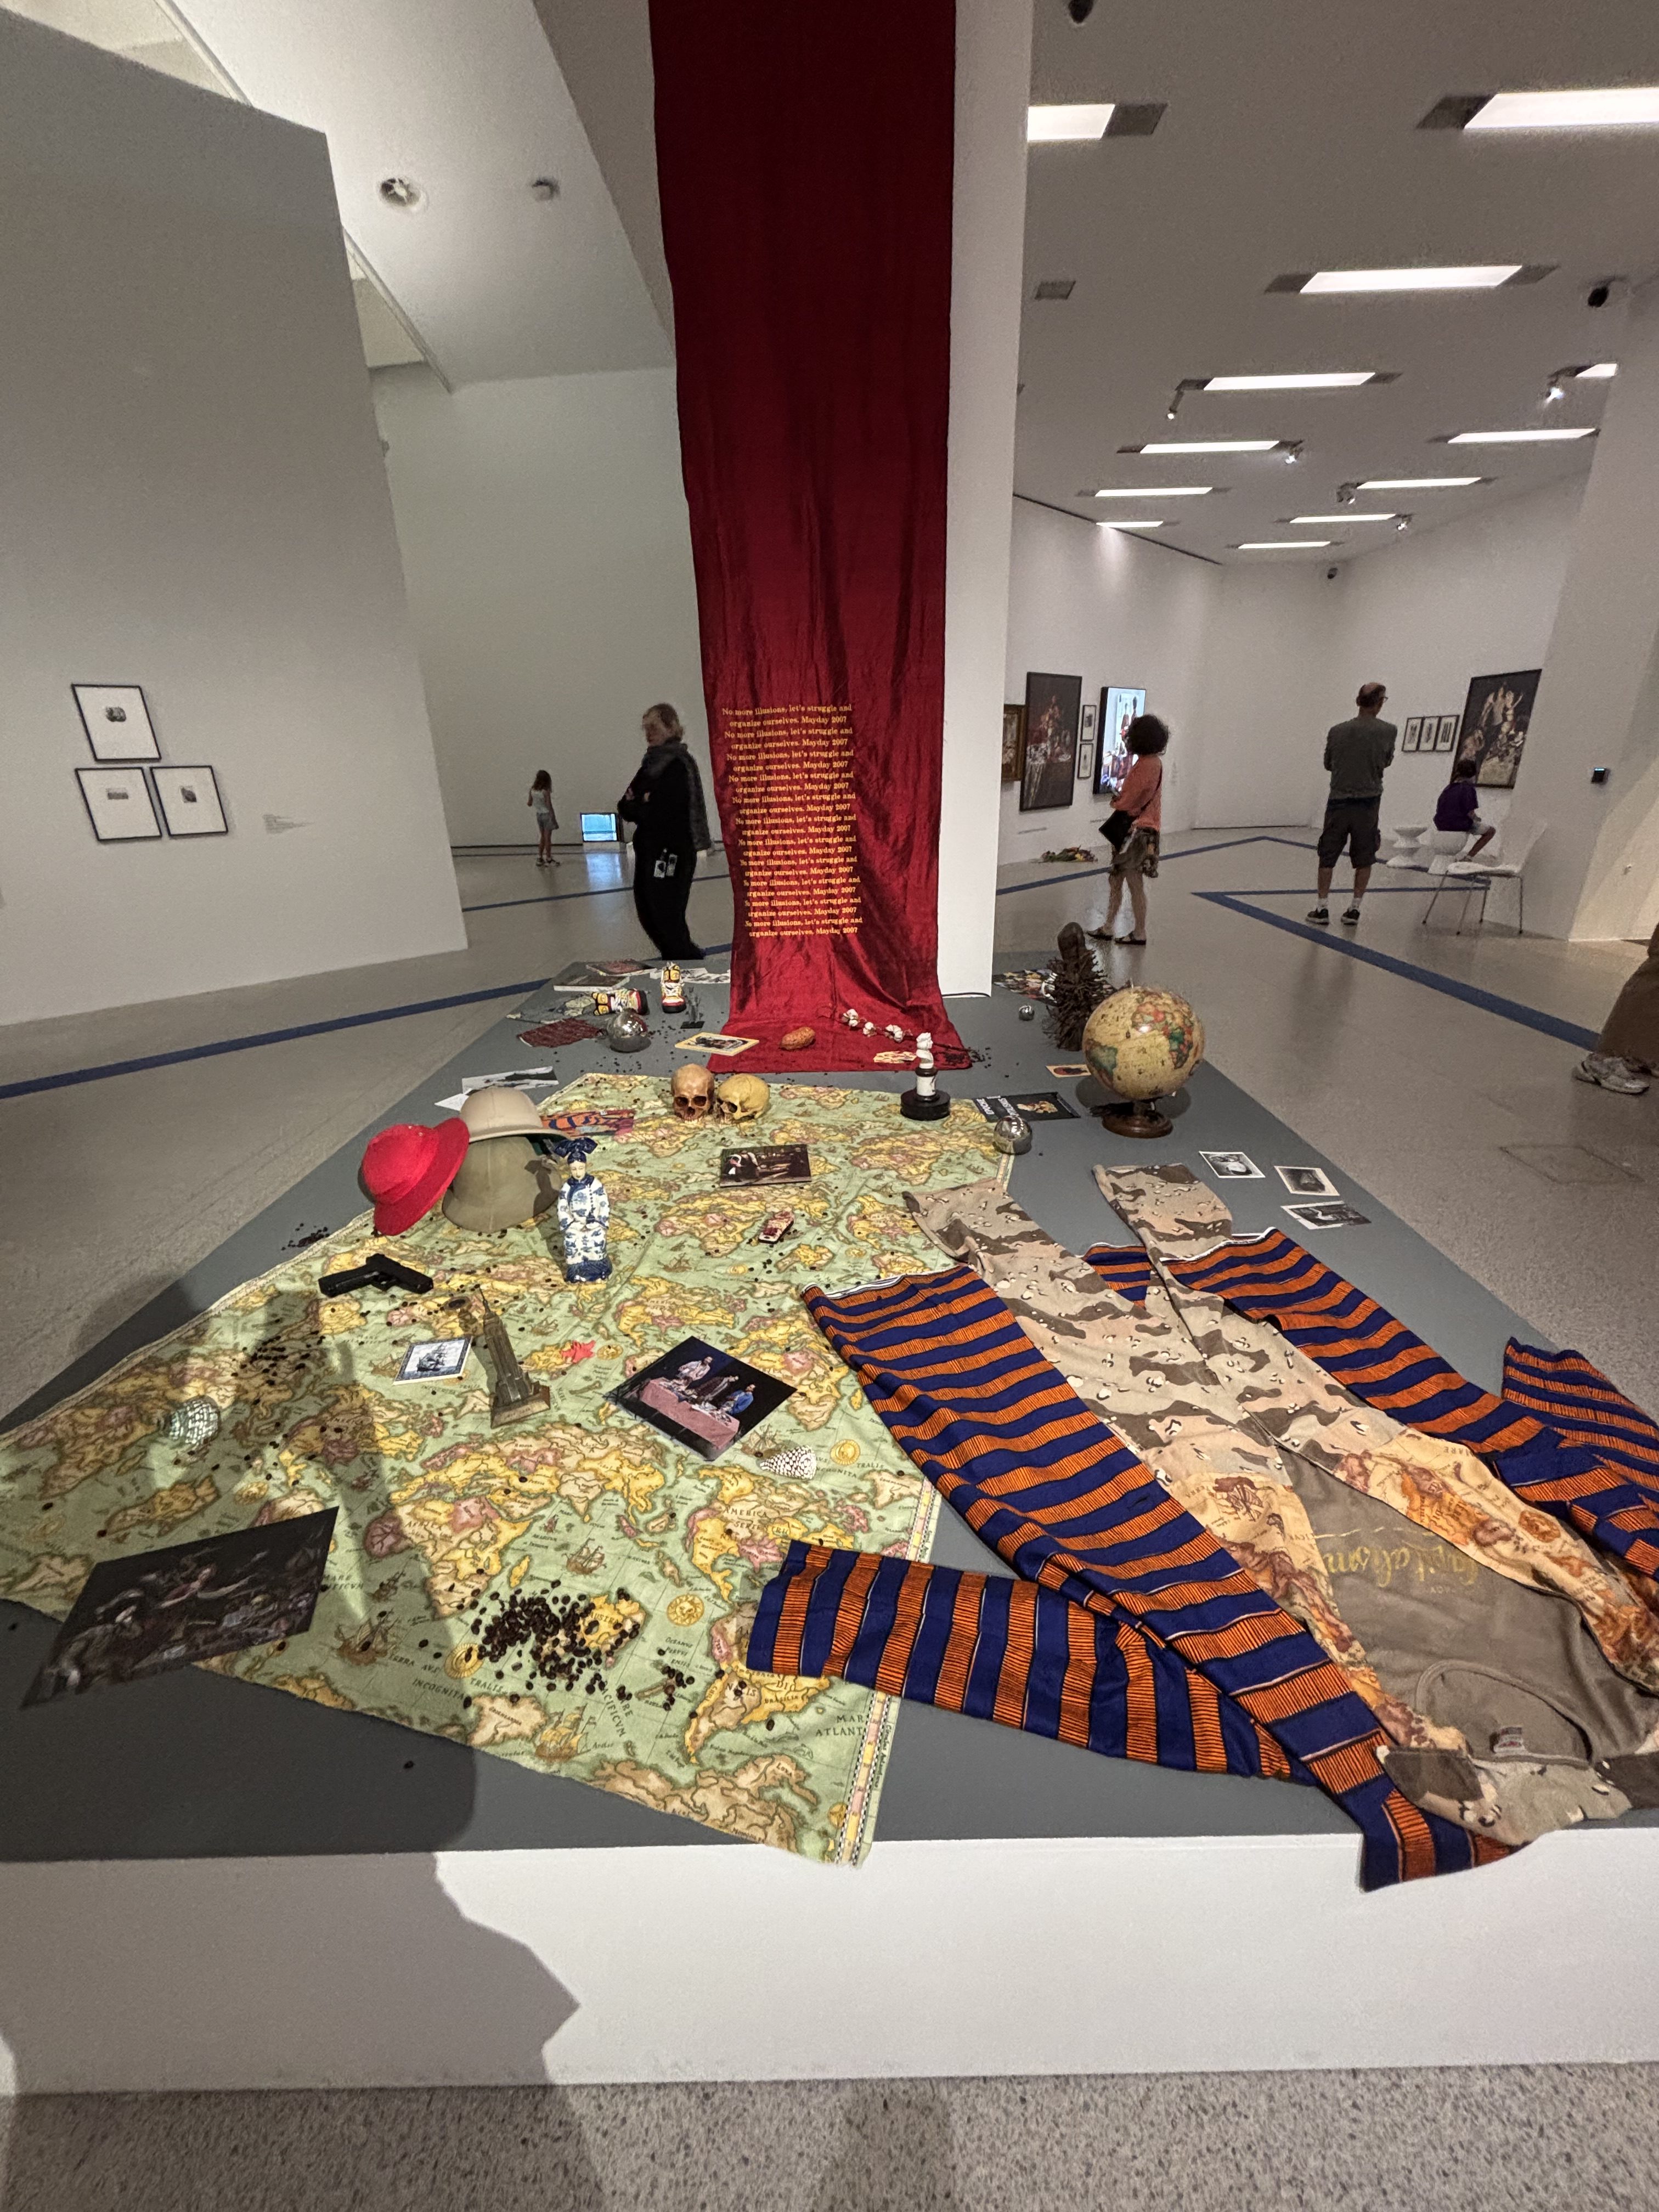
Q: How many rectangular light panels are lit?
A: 12